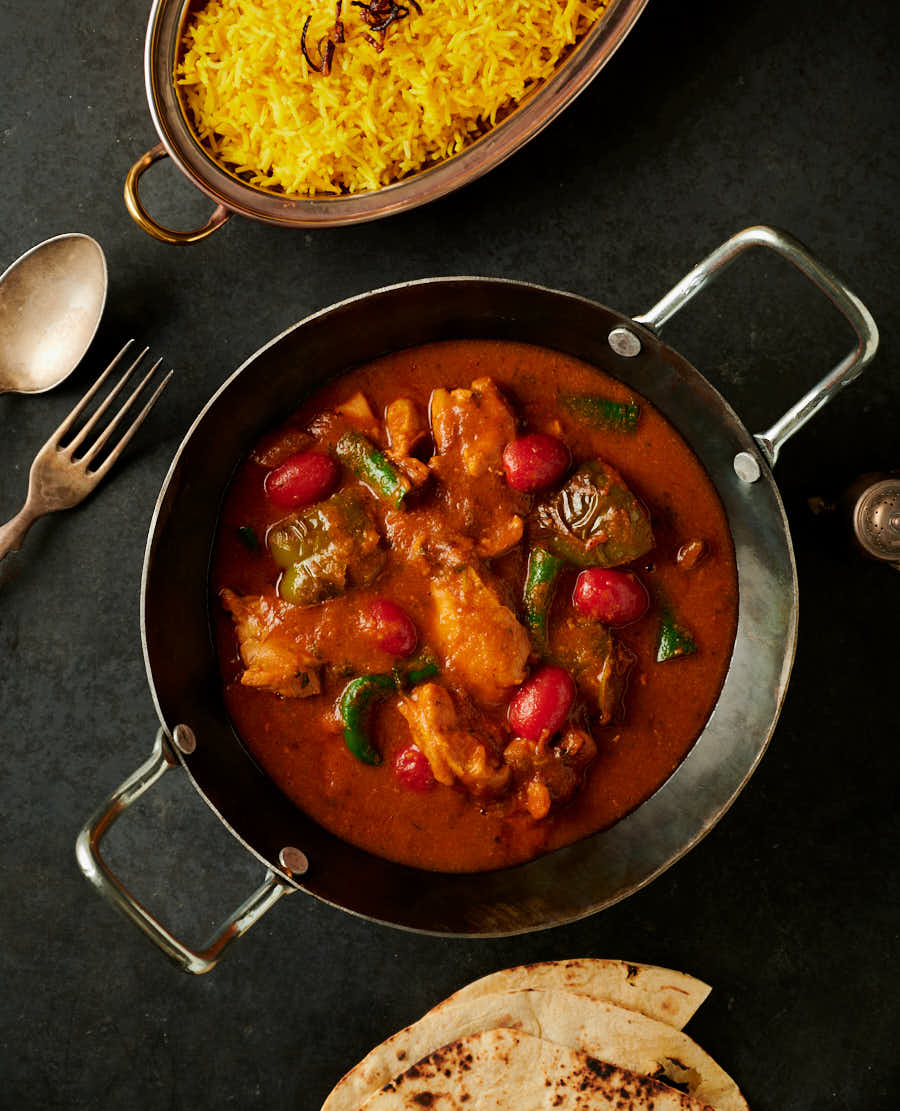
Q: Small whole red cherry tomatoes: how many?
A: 6